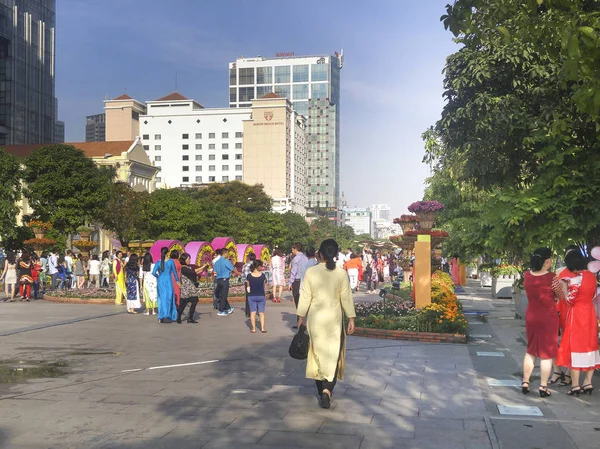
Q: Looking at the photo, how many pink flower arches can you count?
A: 5